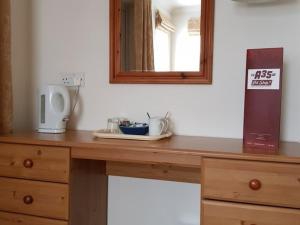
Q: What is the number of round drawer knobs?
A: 3